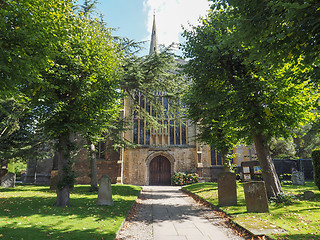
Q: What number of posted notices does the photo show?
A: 3